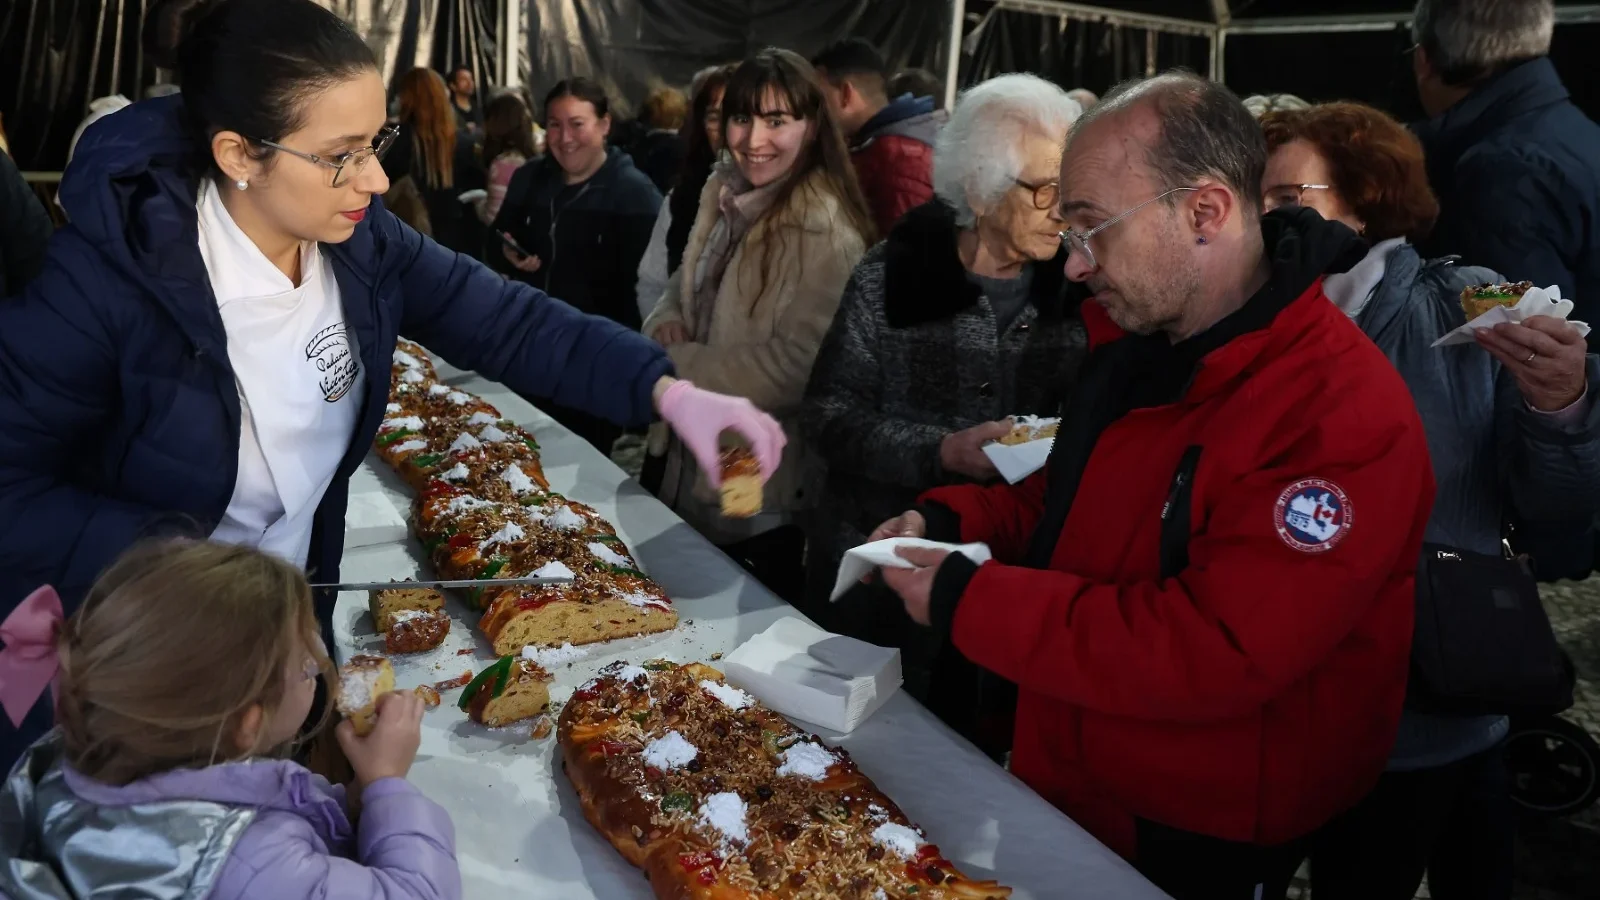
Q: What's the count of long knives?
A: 1